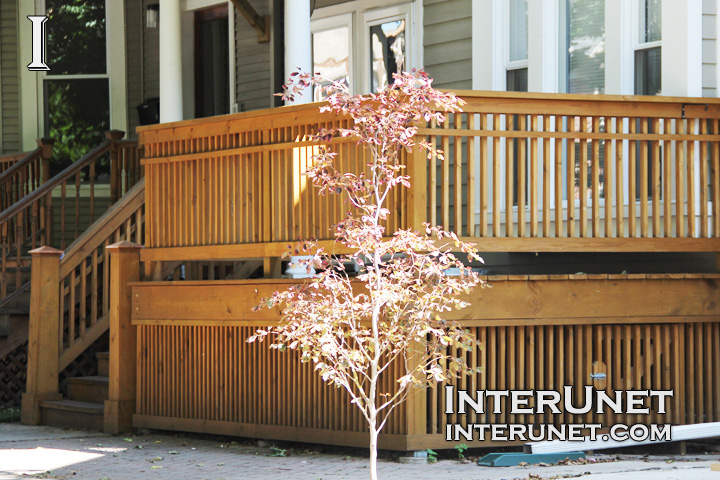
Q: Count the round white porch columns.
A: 2